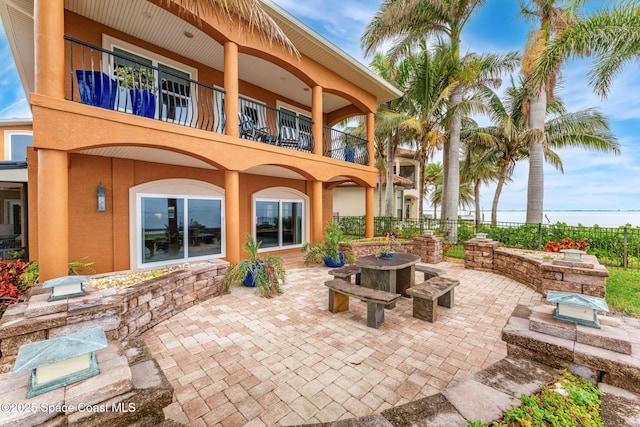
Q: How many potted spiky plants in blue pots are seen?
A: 2